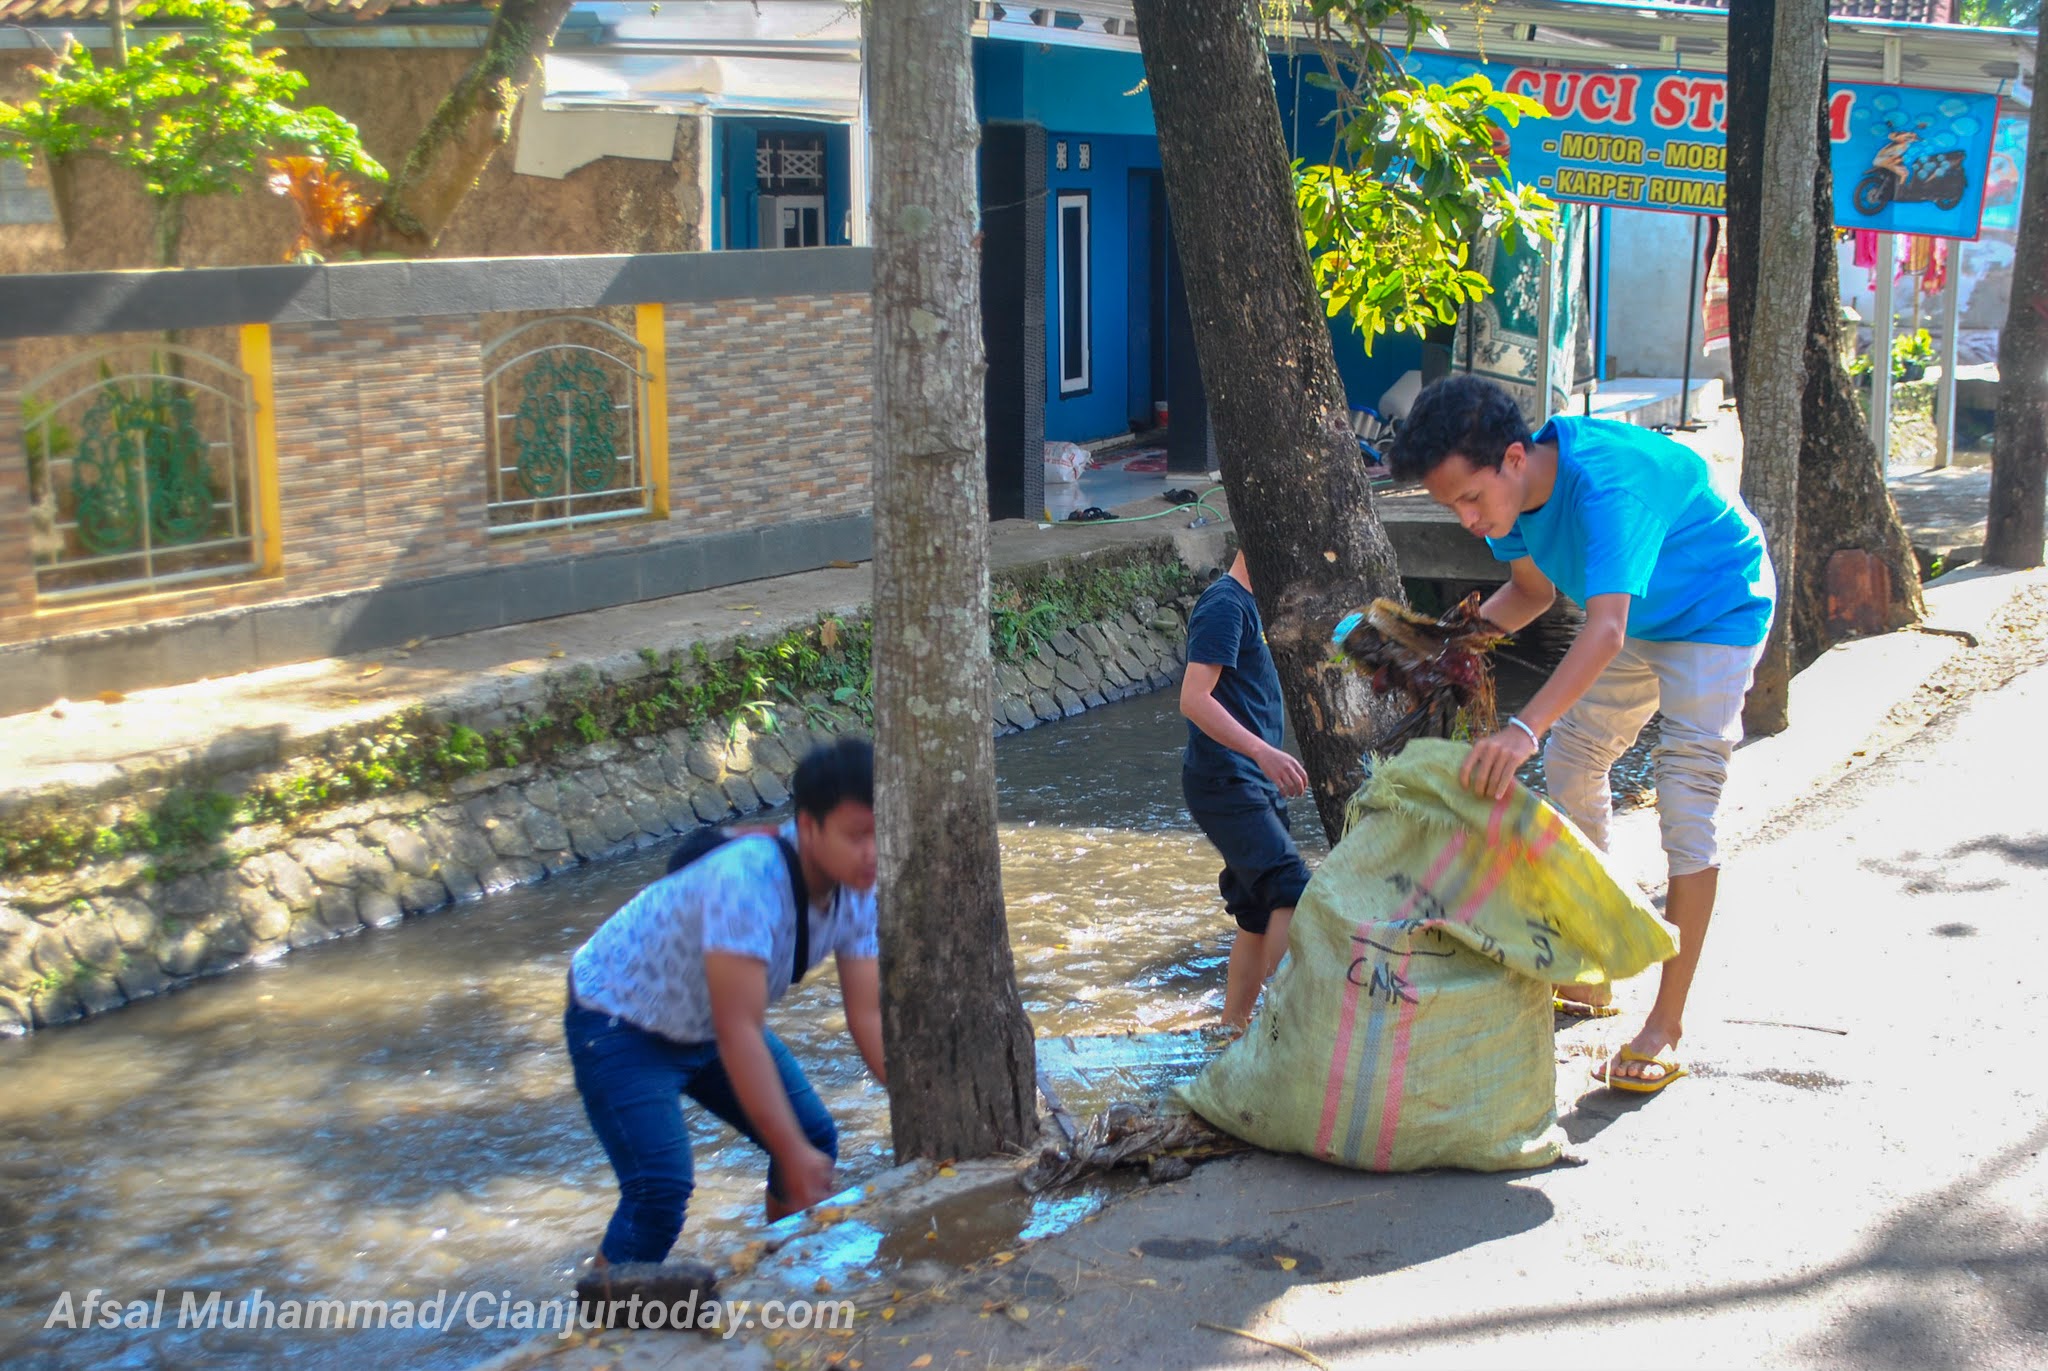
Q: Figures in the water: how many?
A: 2